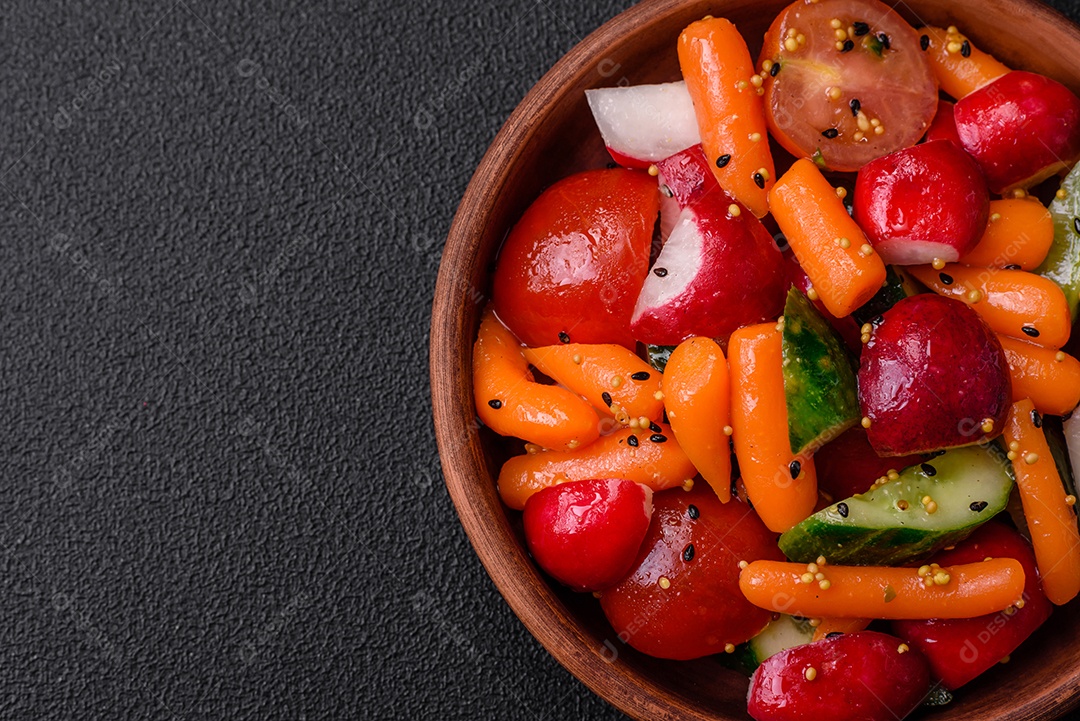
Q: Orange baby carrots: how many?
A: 14